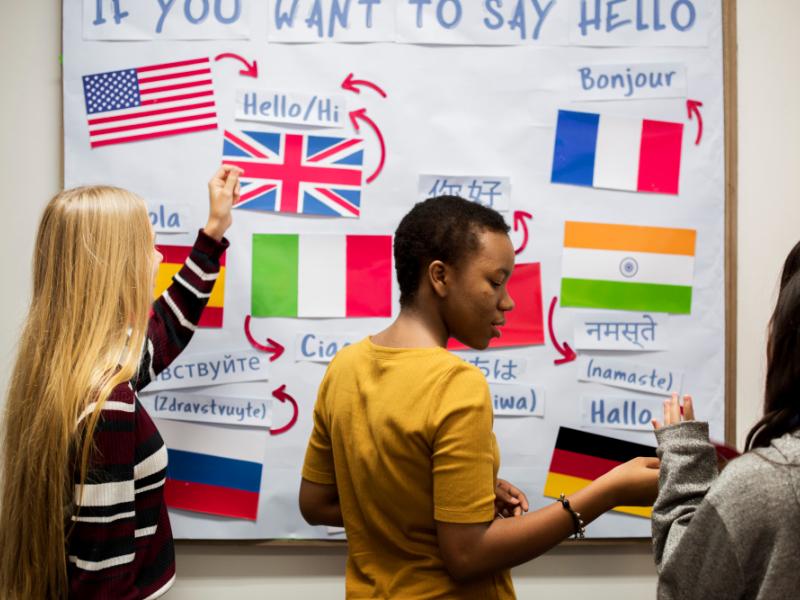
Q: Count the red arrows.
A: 8